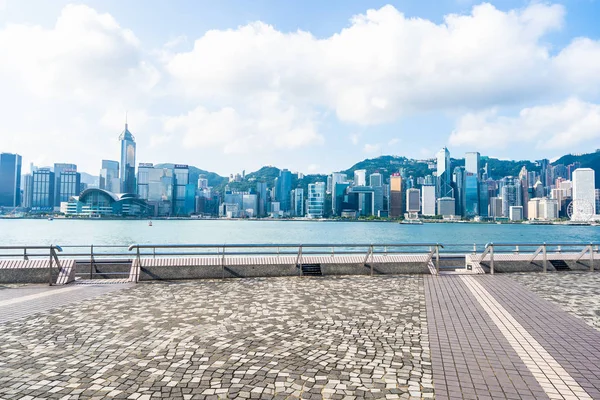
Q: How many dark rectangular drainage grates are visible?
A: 2